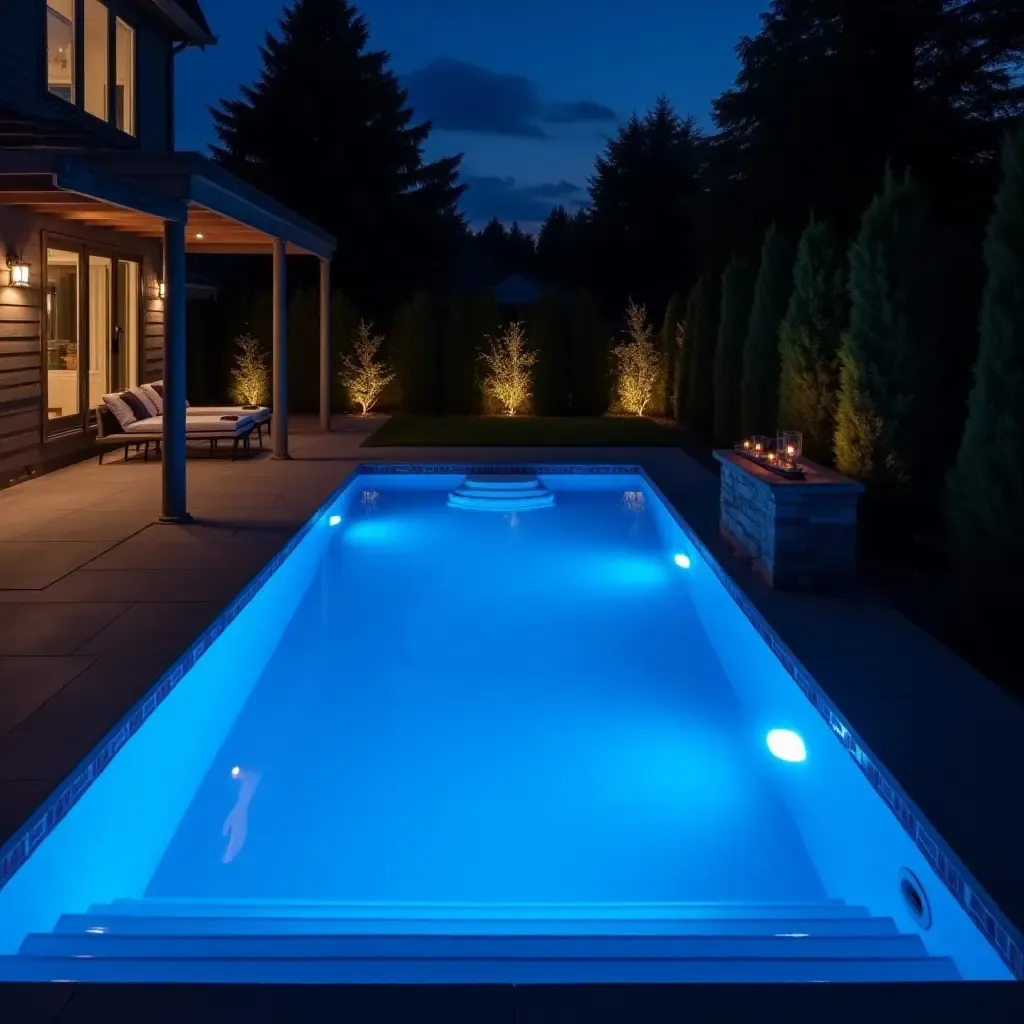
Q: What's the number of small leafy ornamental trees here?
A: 4